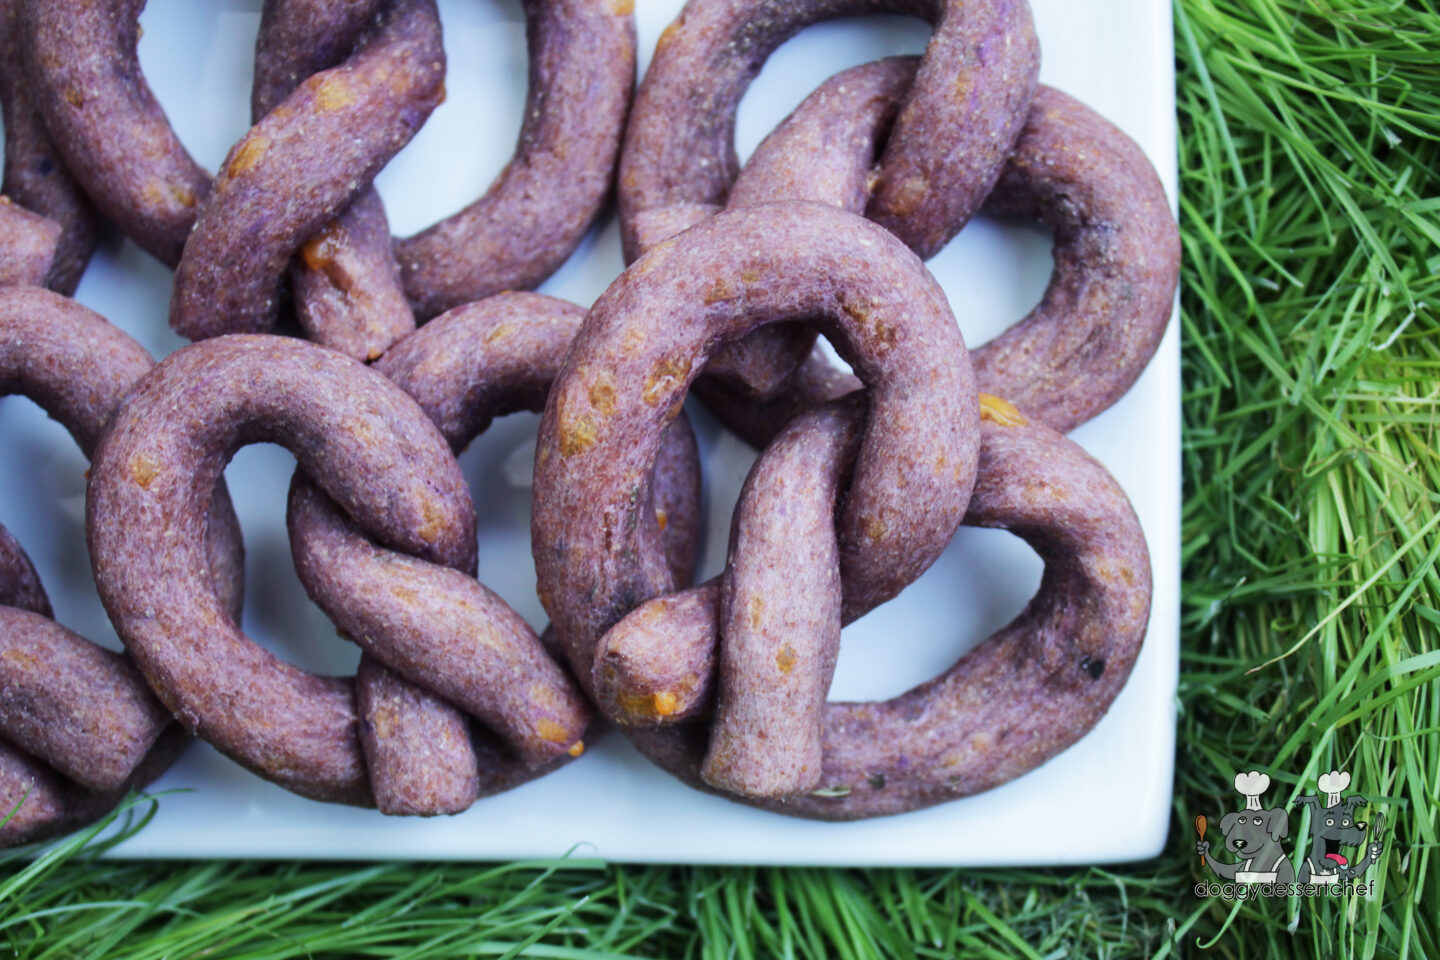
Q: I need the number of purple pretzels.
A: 6